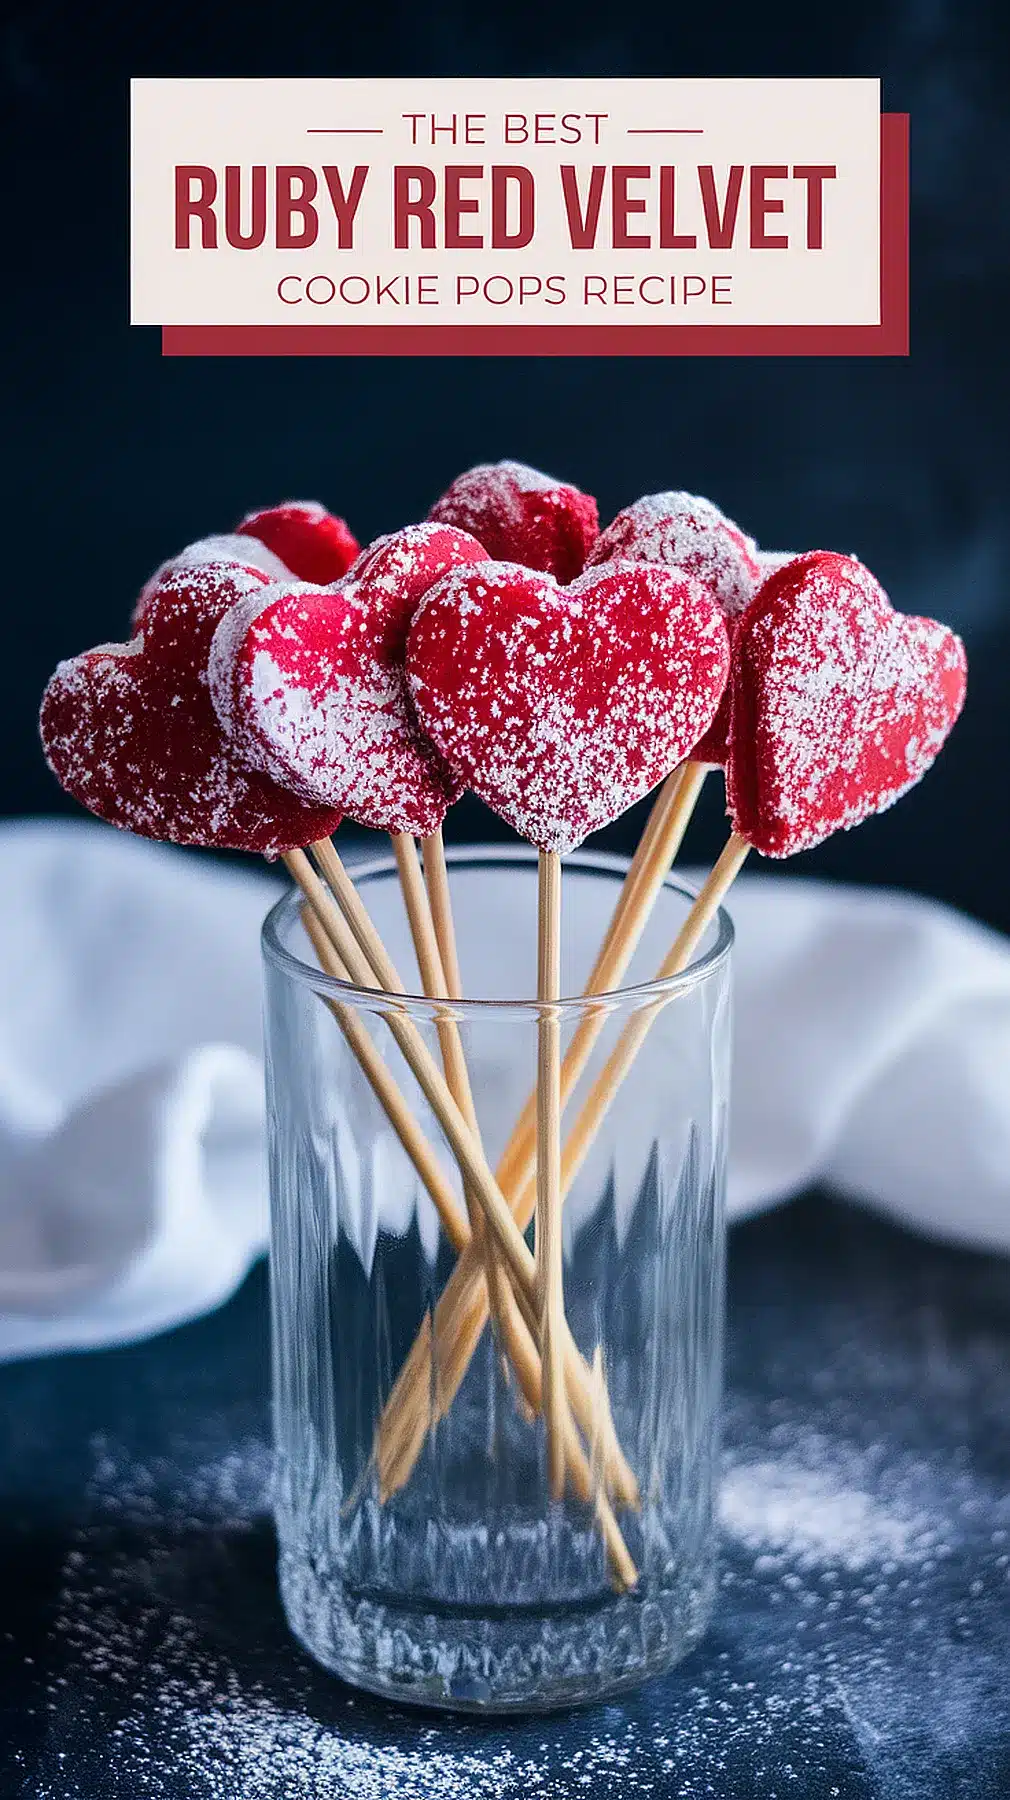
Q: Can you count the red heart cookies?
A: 7